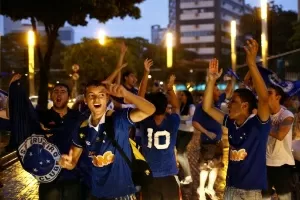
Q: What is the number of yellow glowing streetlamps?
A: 5